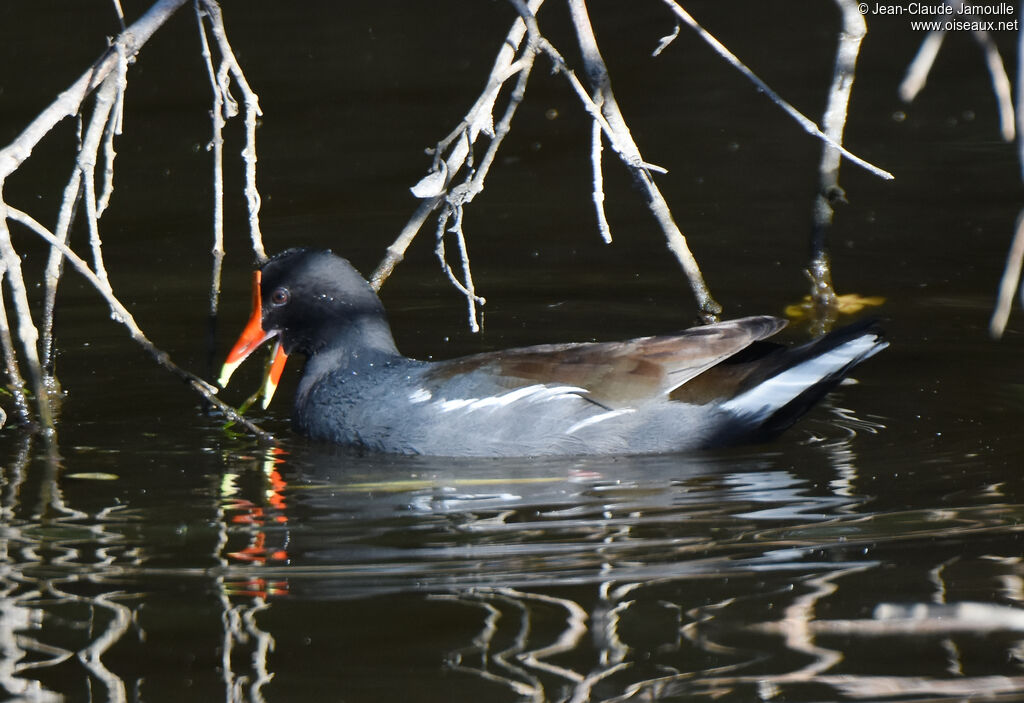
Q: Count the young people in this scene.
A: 0